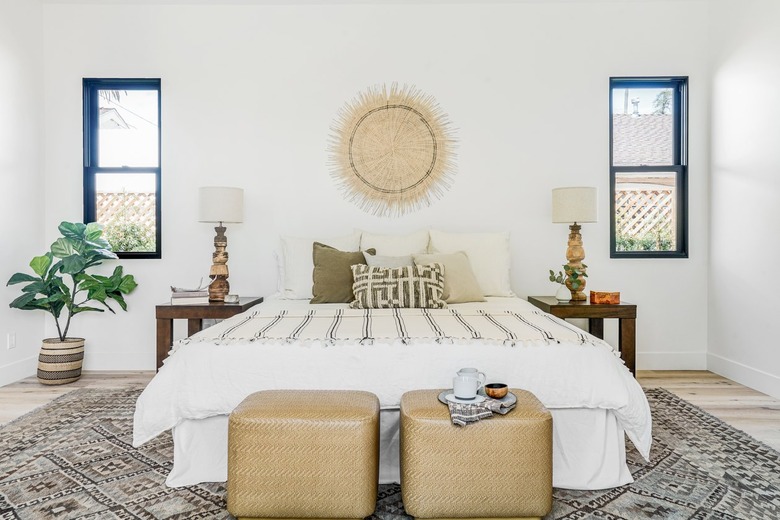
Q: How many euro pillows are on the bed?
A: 3